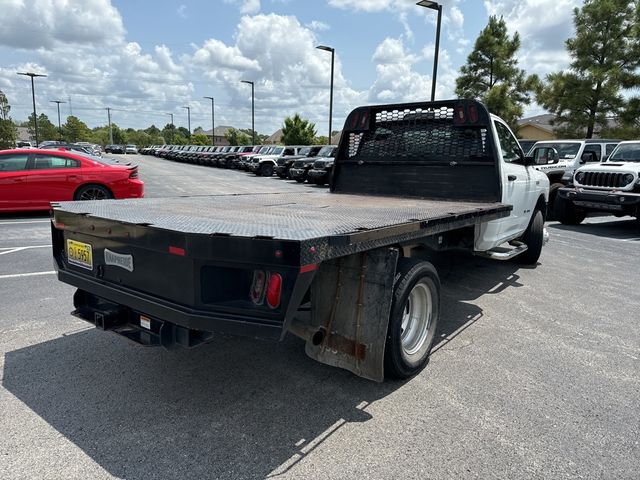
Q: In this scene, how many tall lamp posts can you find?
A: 8